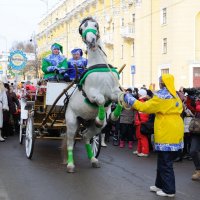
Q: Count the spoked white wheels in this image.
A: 3